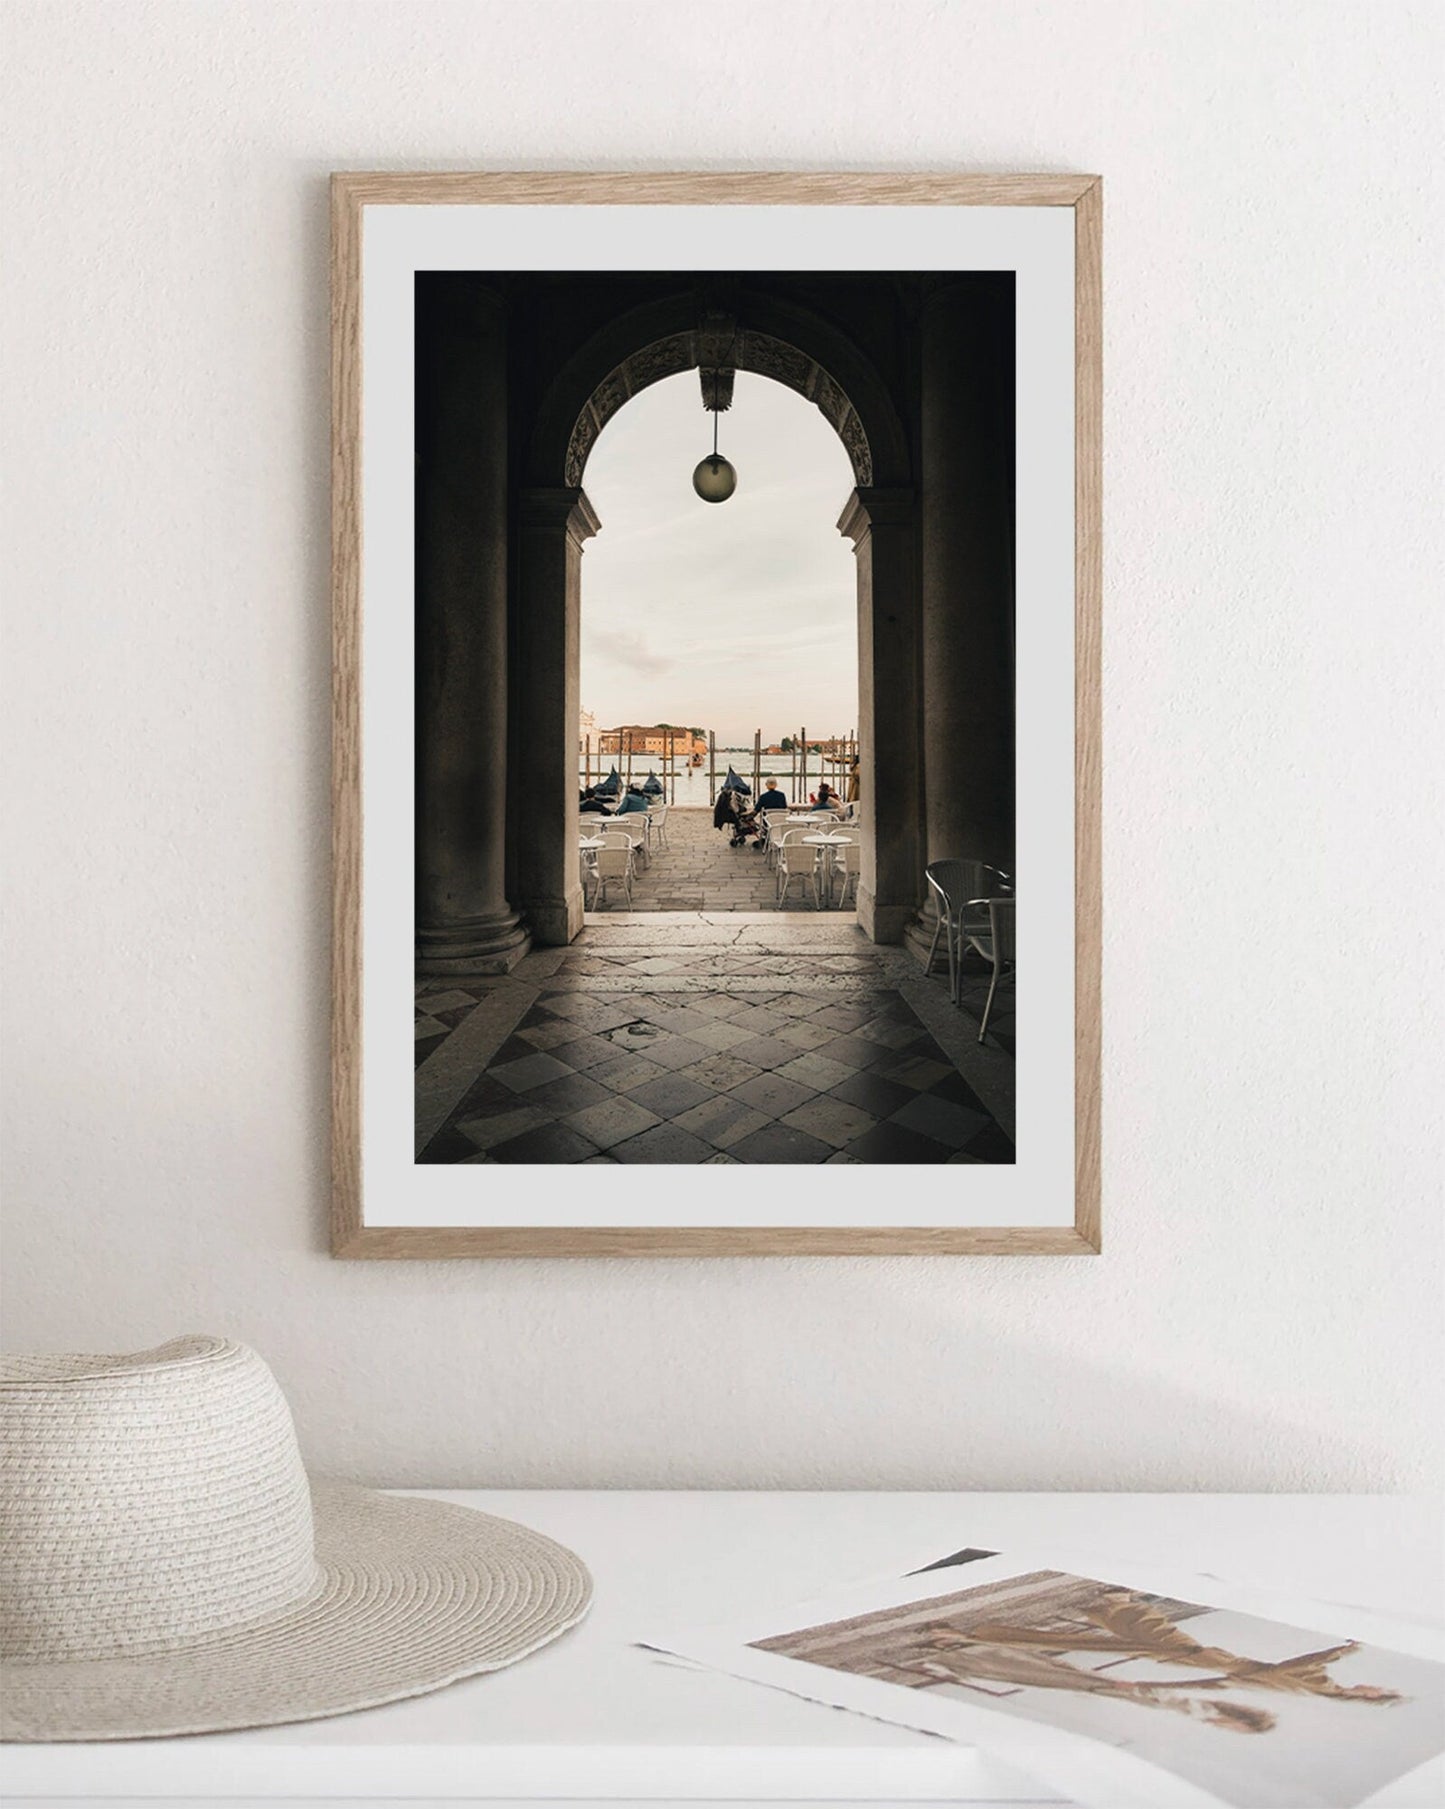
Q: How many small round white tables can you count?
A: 4